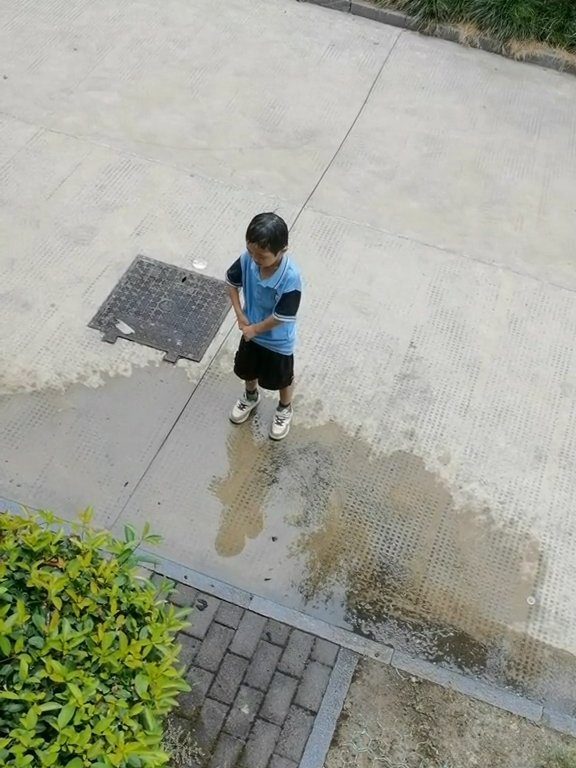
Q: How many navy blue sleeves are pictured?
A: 2